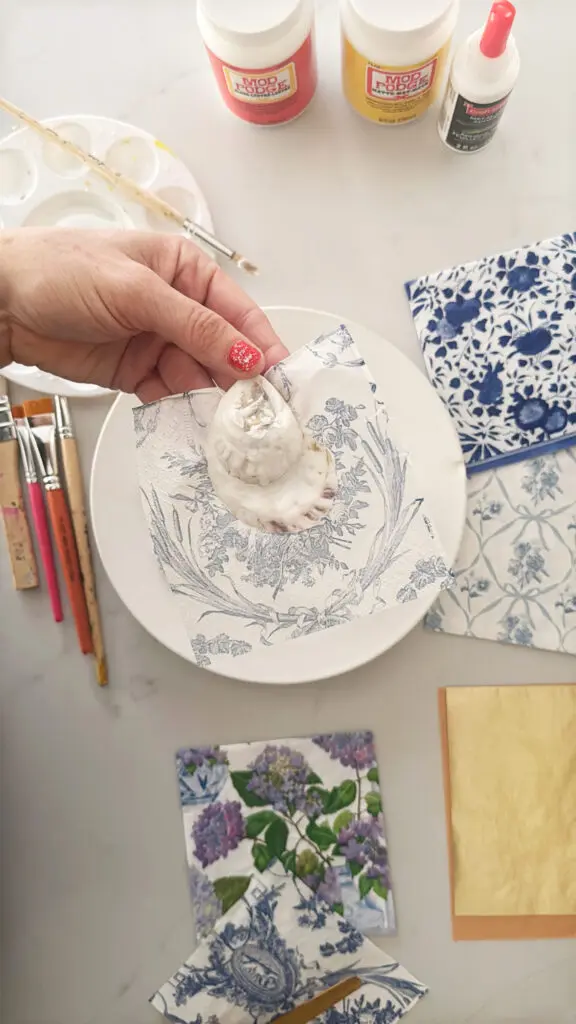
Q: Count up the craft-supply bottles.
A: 3